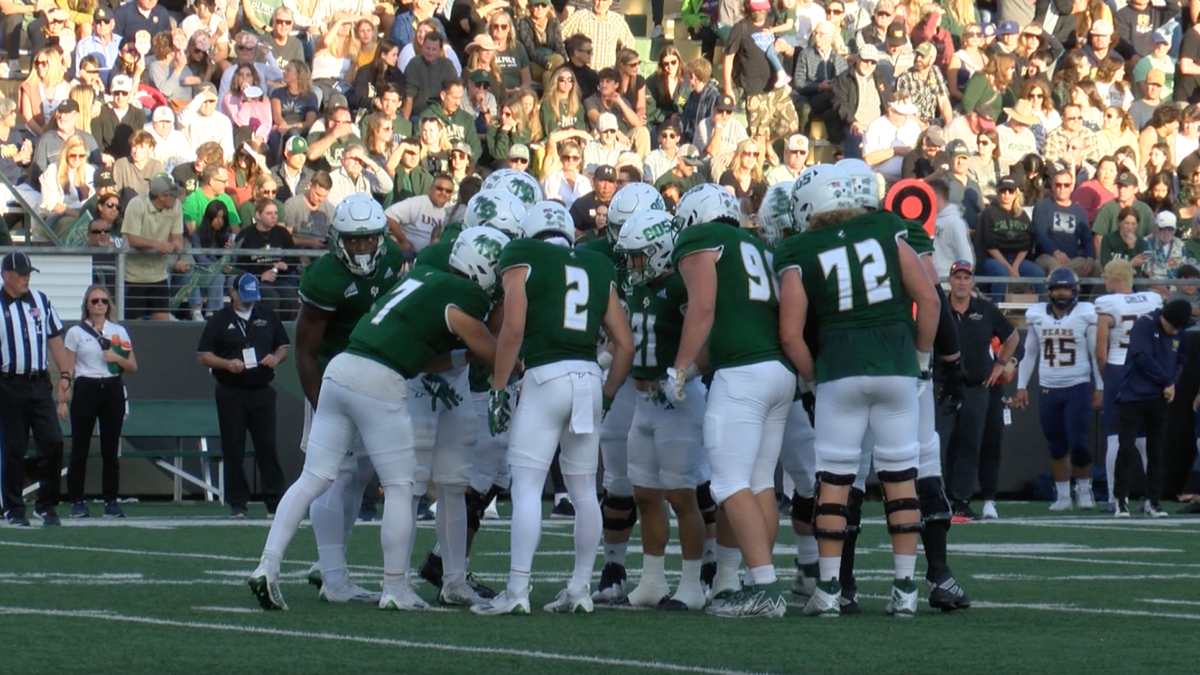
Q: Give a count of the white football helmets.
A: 11